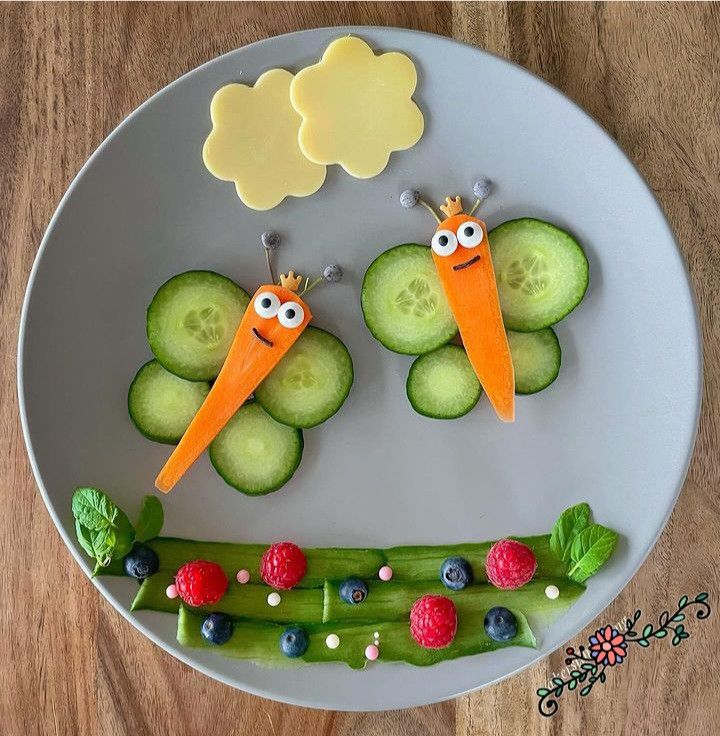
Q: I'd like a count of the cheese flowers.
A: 2